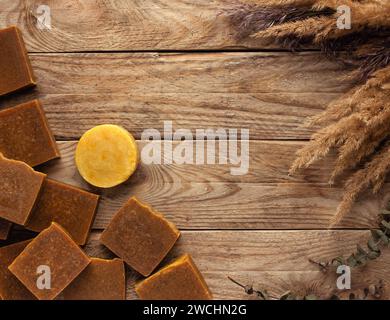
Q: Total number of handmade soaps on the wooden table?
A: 11